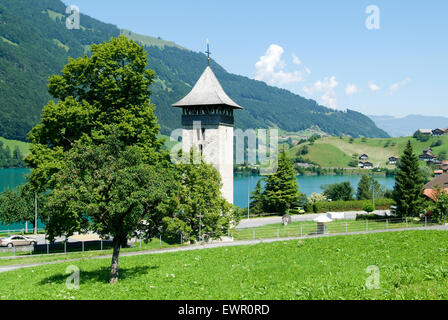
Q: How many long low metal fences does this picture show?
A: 1